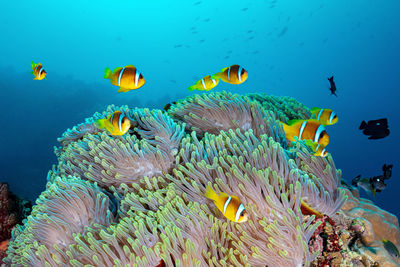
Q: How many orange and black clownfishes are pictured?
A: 9